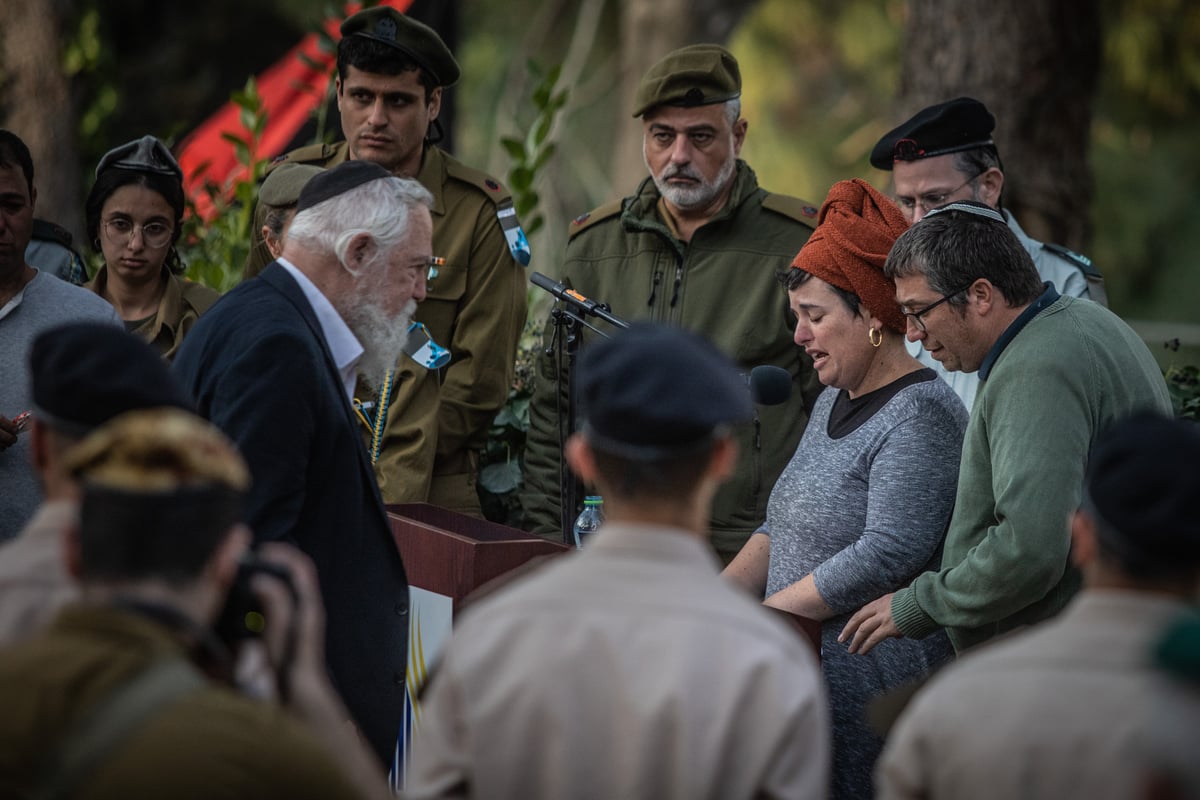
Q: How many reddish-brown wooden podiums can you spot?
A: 1